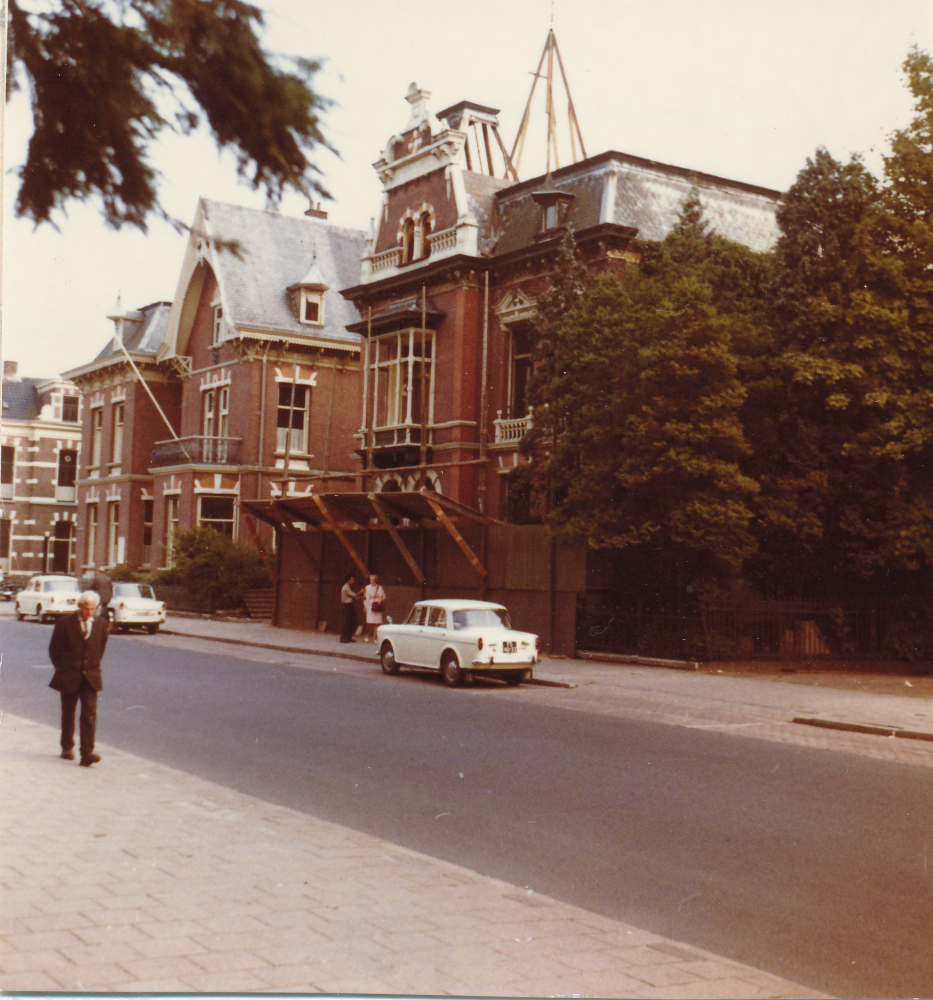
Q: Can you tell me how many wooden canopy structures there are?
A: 1